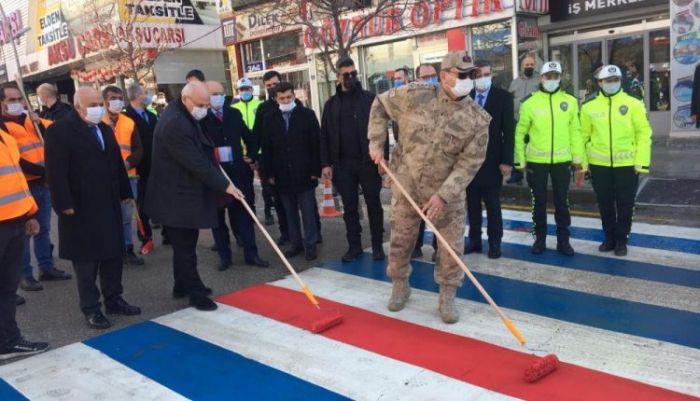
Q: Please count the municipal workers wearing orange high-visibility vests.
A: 3